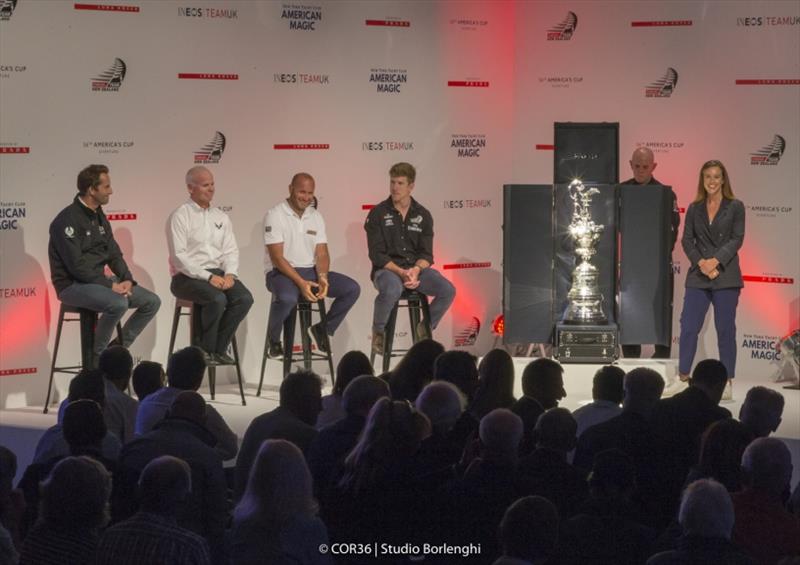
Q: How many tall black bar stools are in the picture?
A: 4